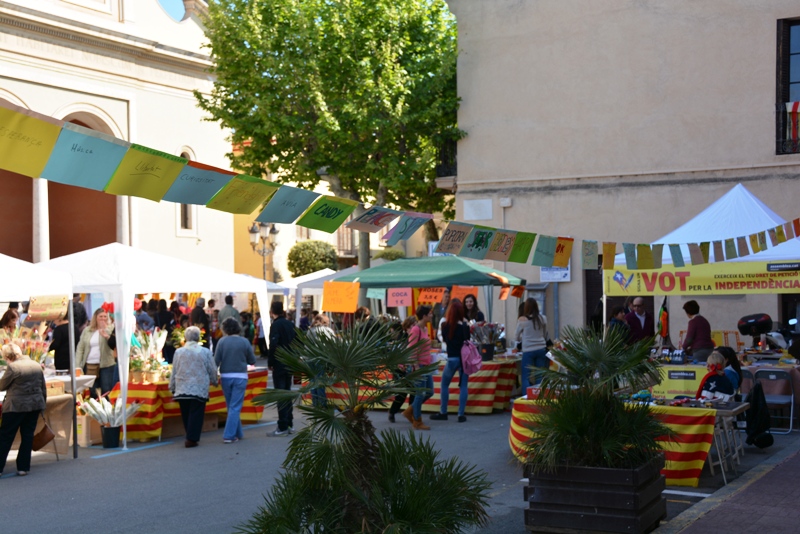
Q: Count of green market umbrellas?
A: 1